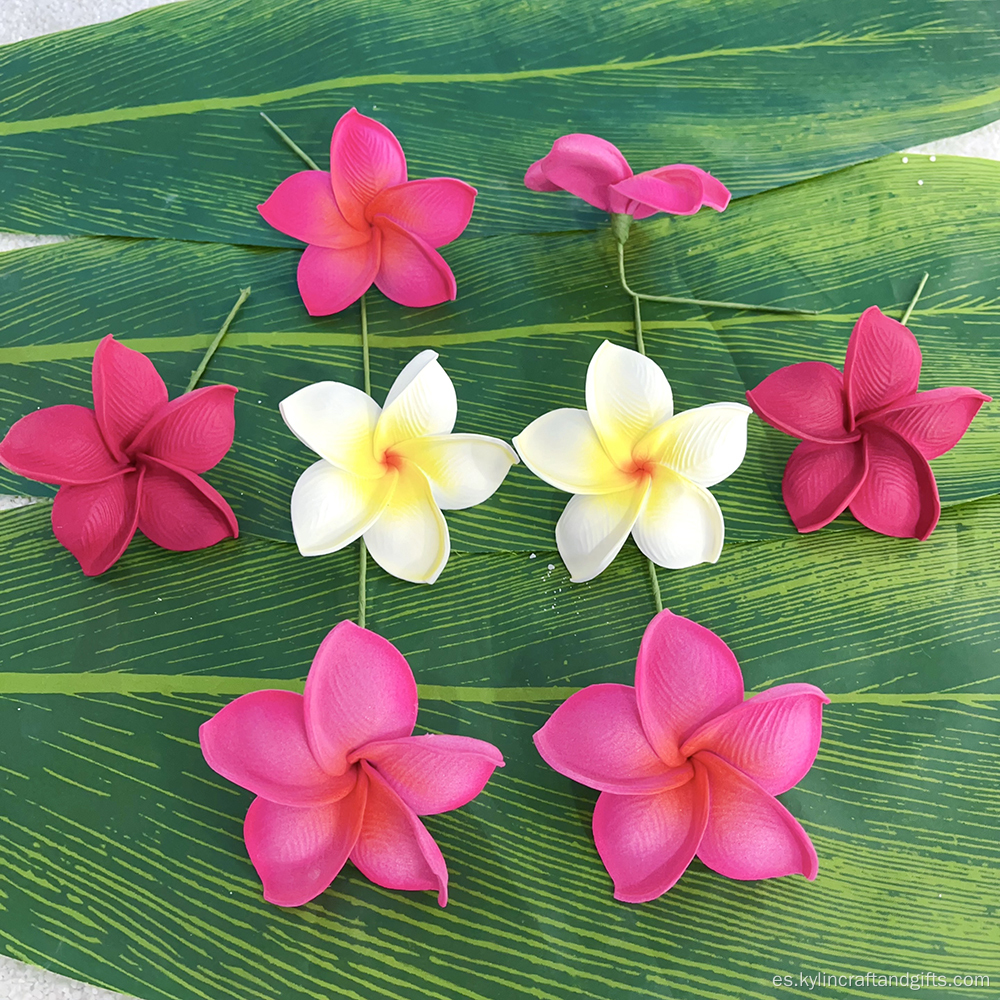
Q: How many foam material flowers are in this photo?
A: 8